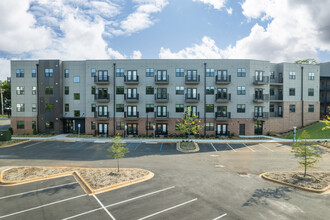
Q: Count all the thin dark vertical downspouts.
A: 4